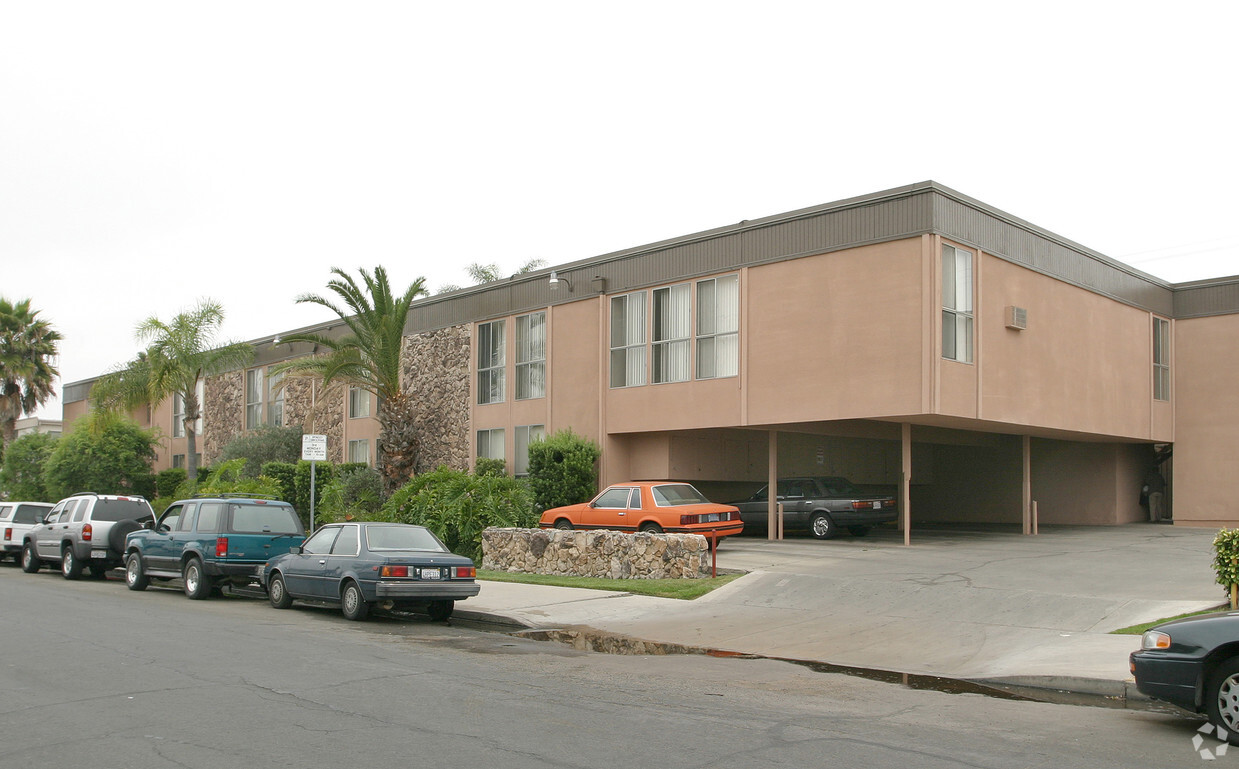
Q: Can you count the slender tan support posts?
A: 3